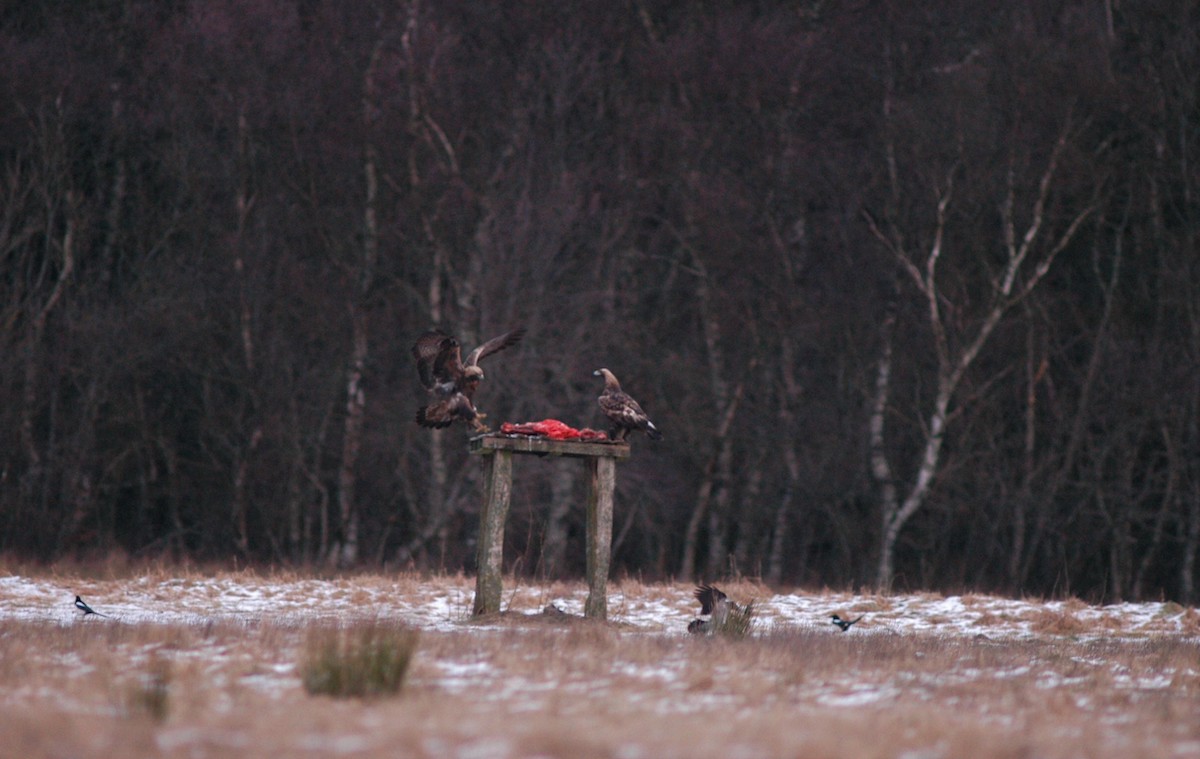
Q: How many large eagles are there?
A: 2